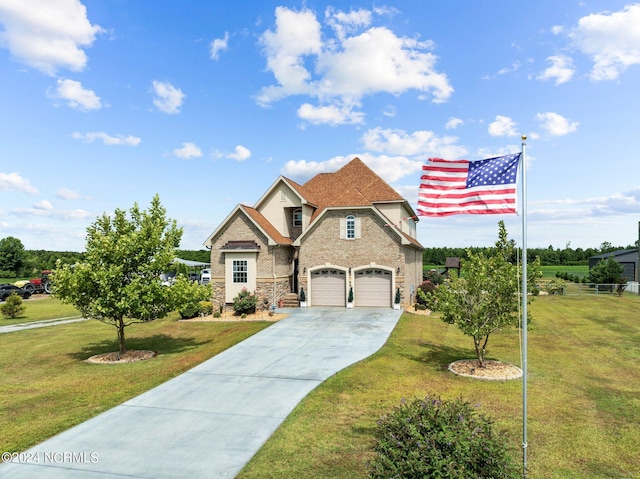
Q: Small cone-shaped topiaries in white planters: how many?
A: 3